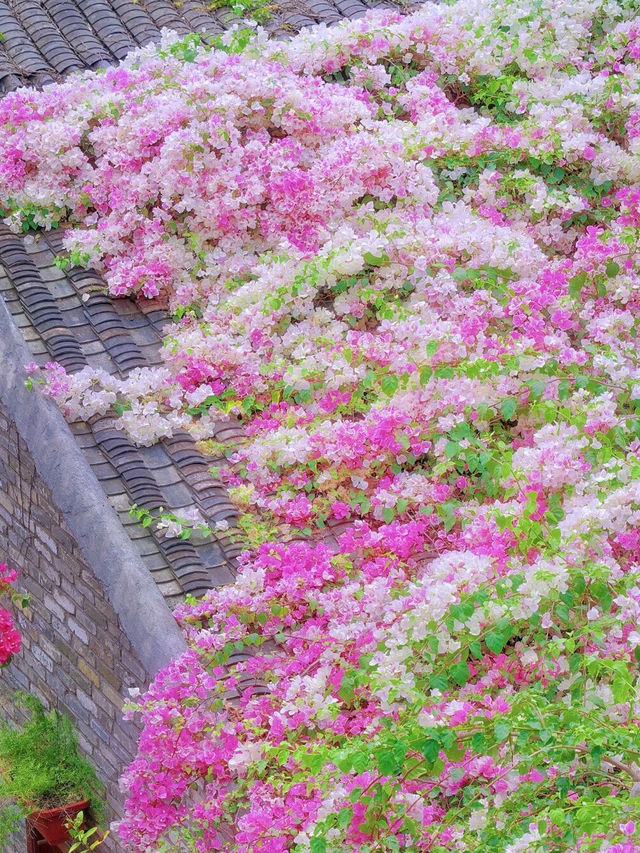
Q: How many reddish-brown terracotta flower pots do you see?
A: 1